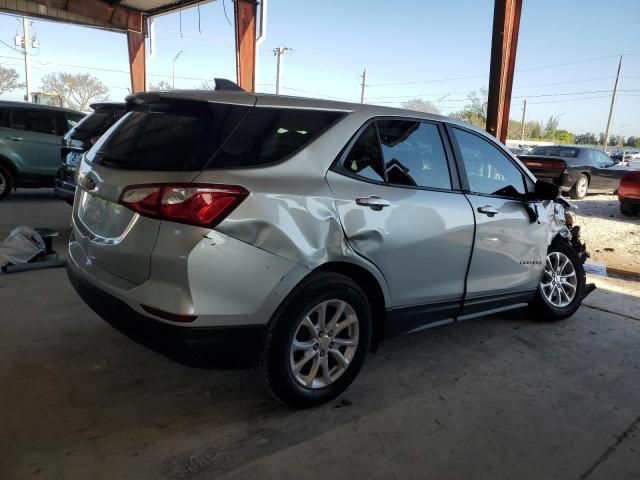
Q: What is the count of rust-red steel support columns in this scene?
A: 3